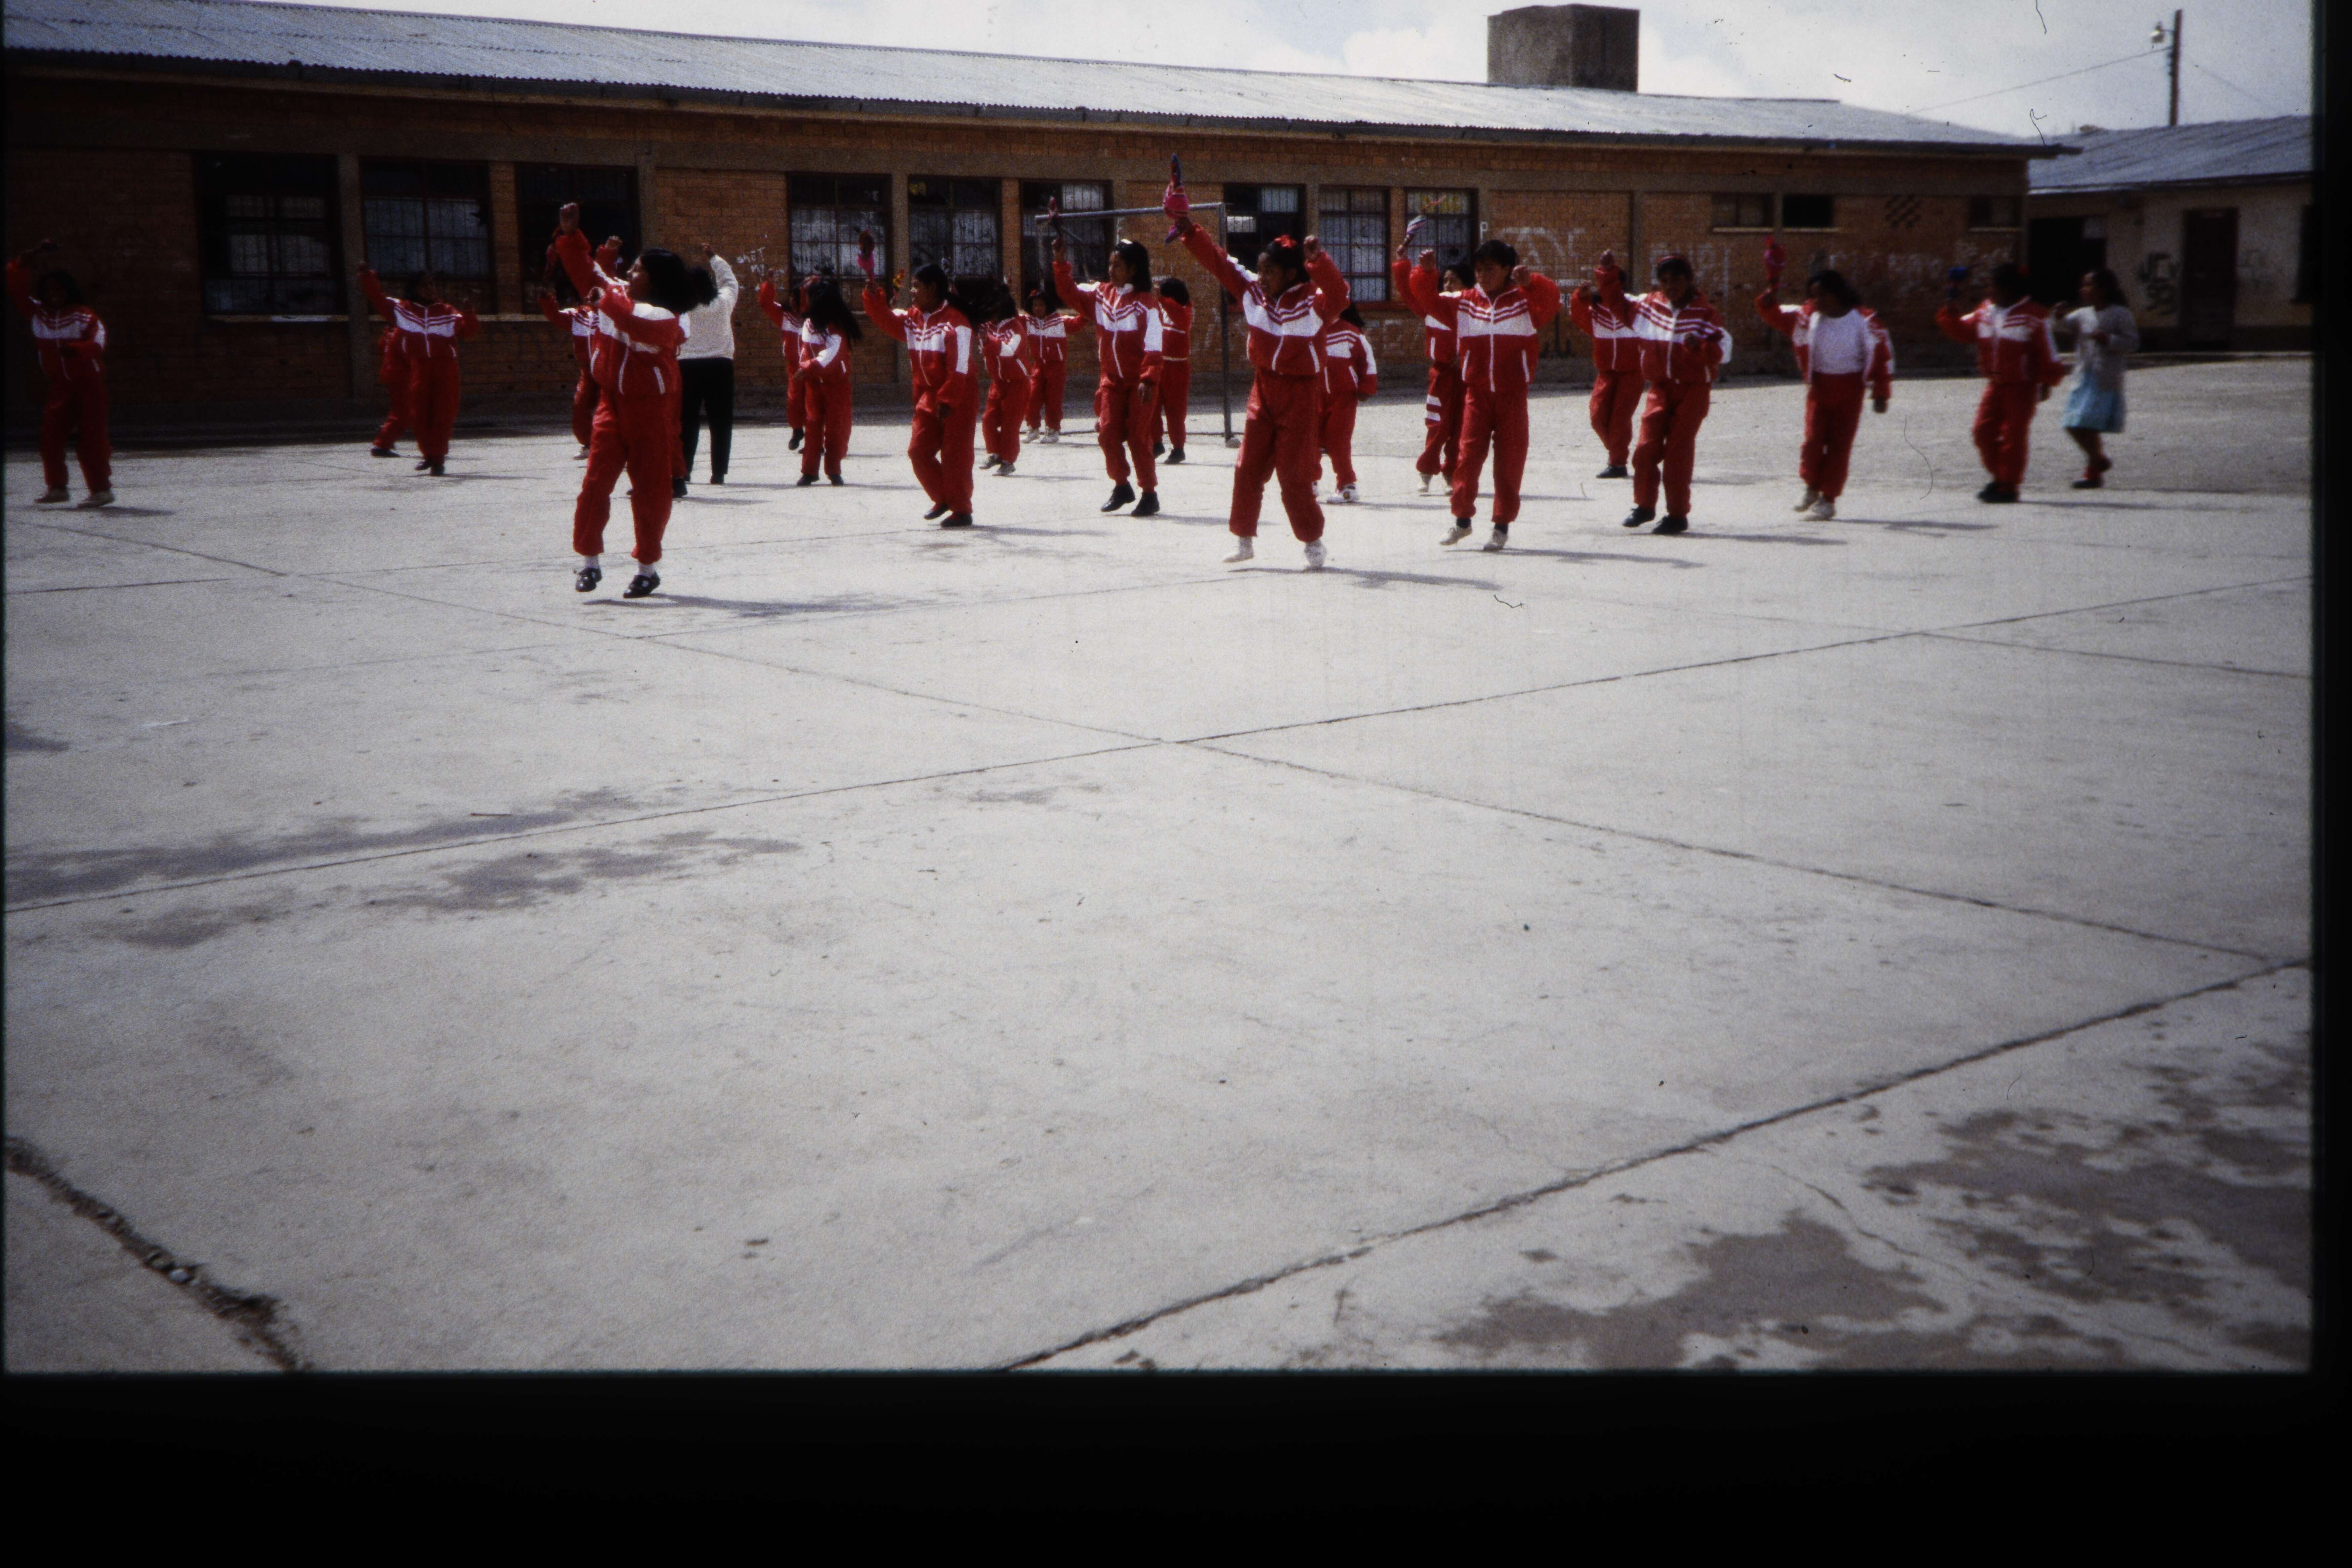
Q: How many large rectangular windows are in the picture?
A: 9